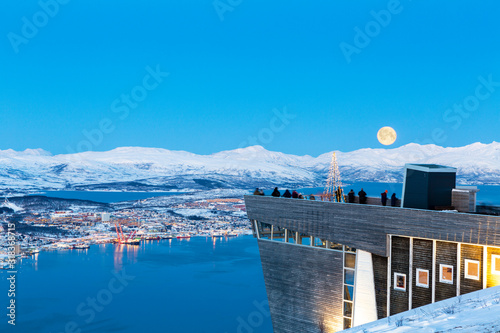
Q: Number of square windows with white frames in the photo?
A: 5